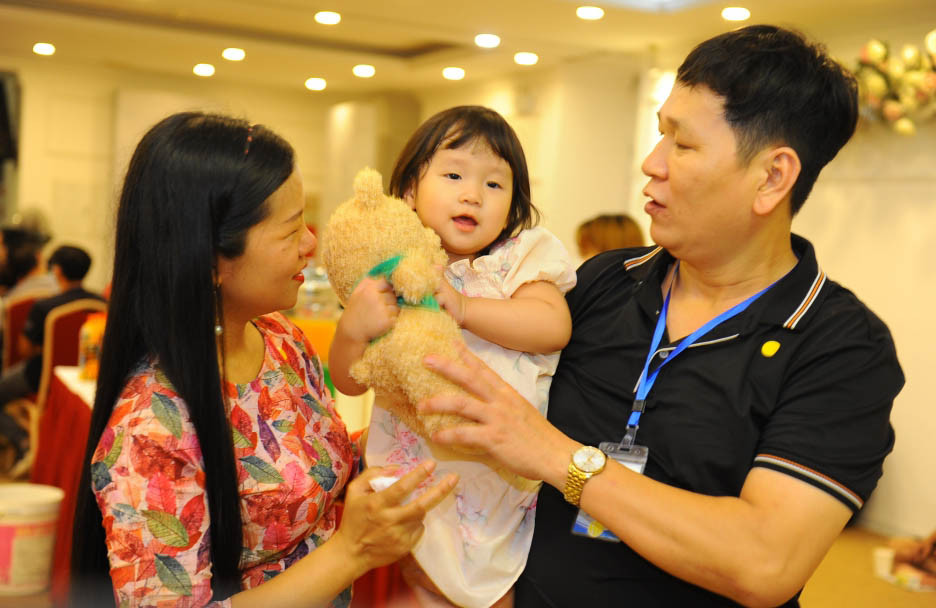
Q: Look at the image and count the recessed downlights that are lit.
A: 11